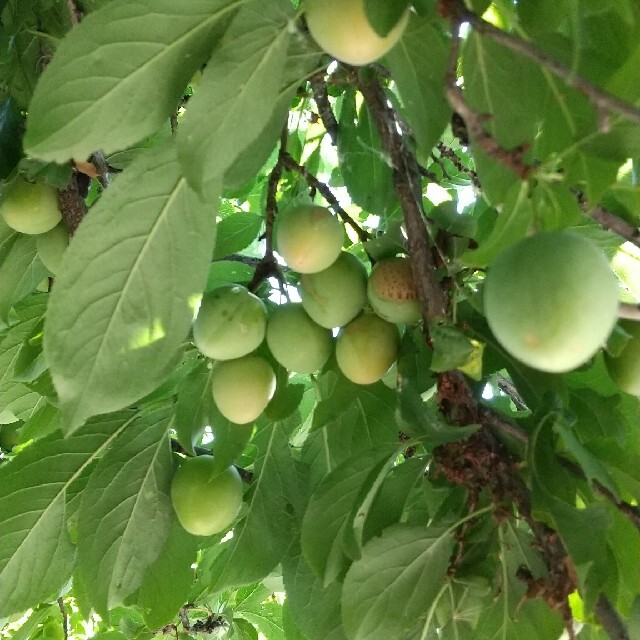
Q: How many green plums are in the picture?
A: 13